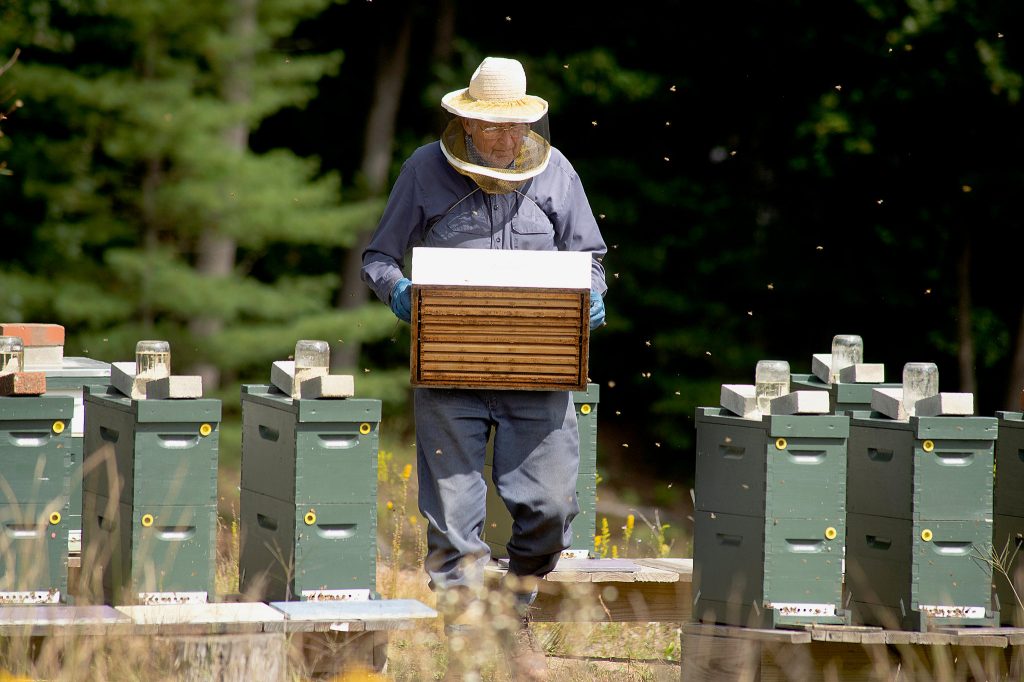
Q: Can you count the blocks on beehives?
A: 13